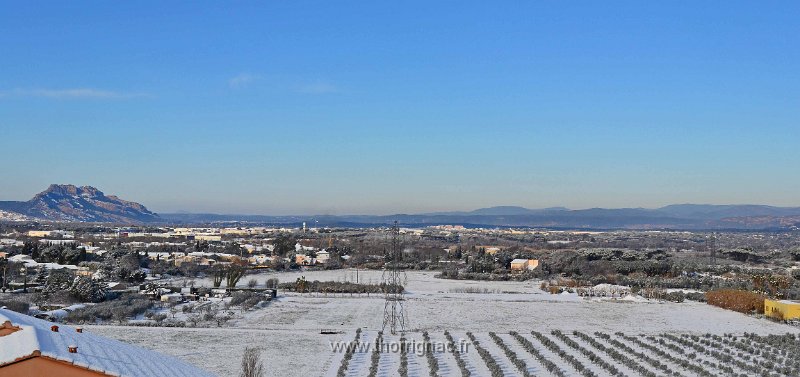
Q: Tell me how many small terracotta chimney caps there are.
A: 3